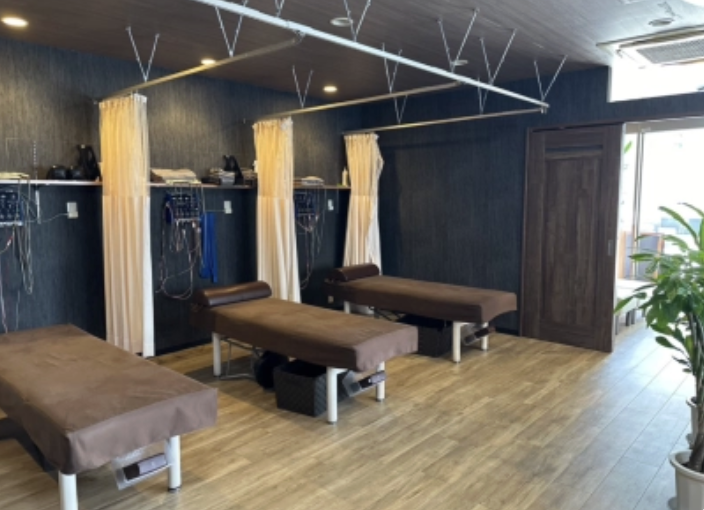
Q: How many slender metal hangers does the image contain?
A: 11